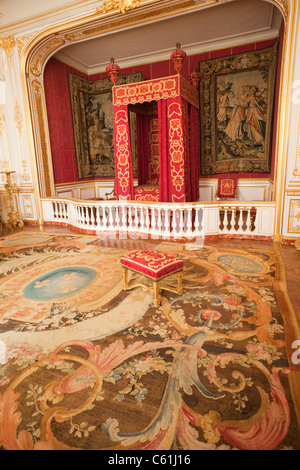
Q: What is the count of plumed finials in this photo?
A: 3